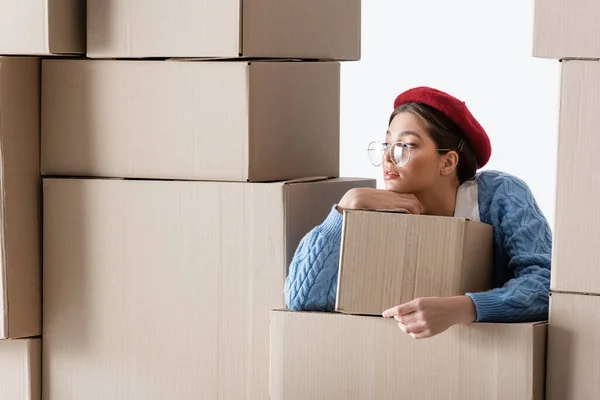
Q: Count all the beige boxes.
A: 11